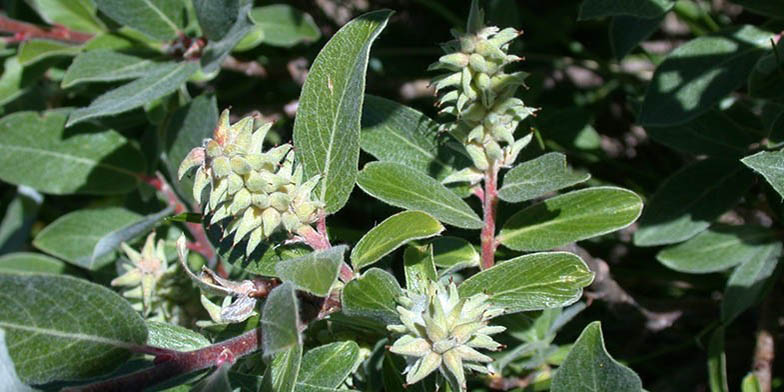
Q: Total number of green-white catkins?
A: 4